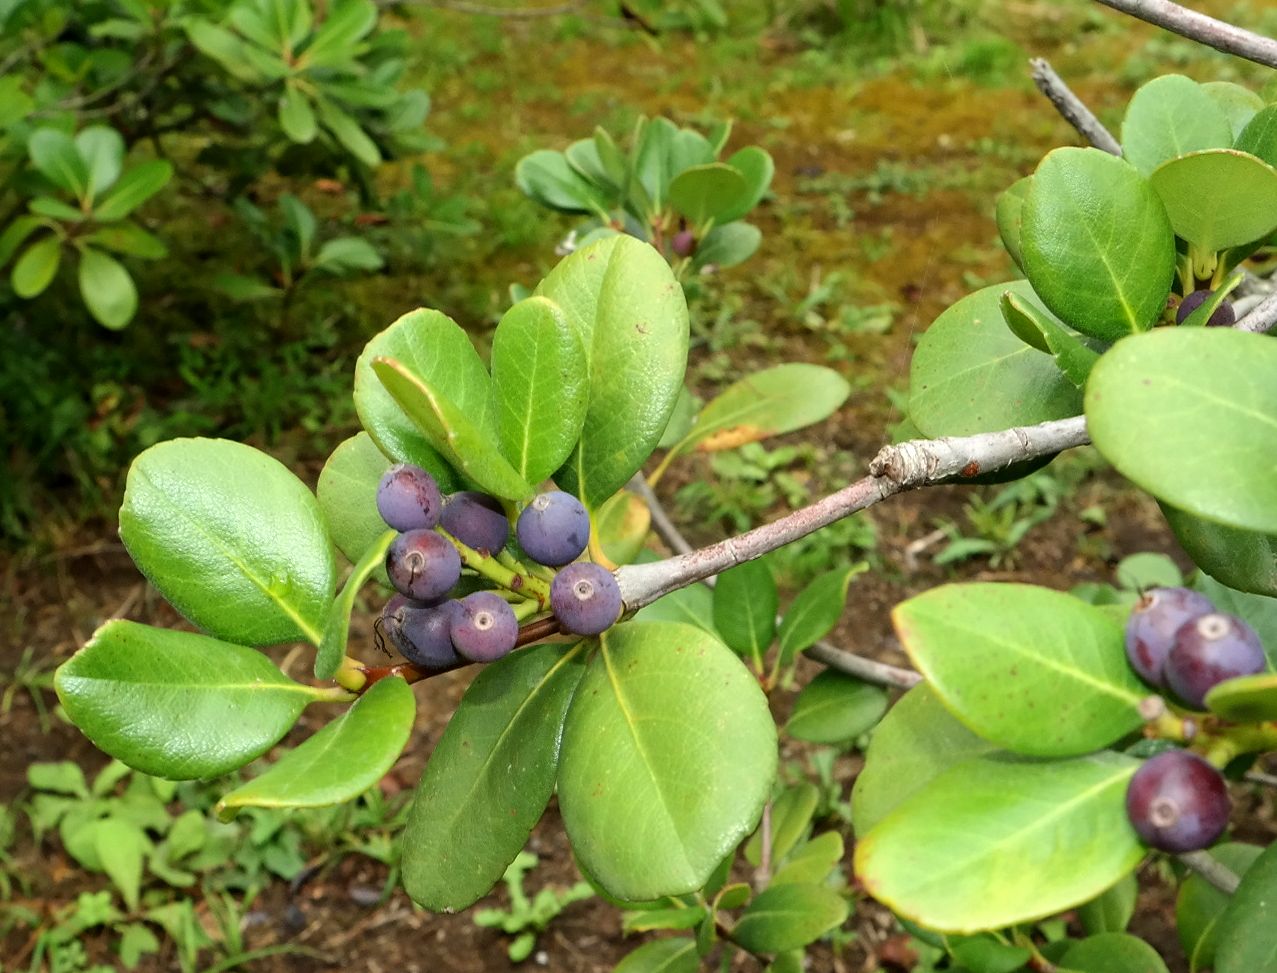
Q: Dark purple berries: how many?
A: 12